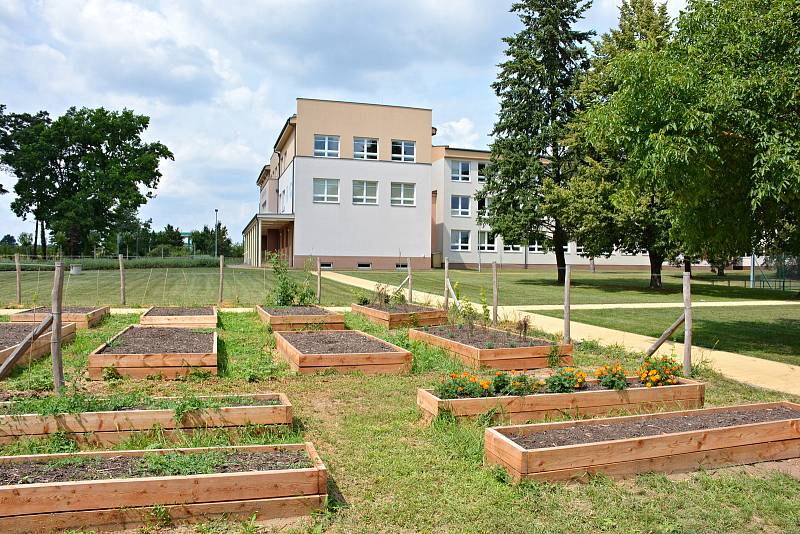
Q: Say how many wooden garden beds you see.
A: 12